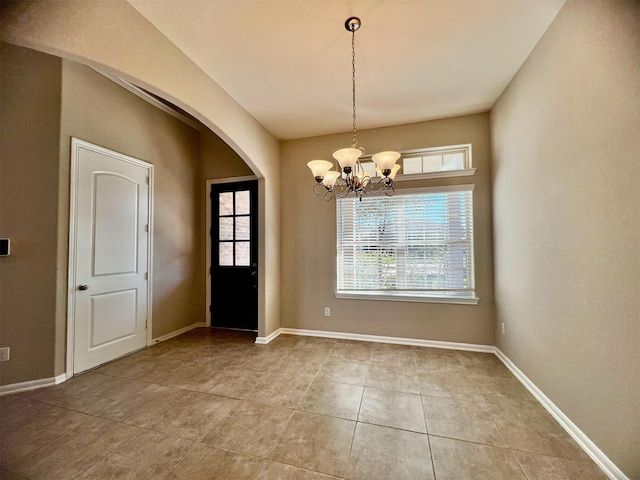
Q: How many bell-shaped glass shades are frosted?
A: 6